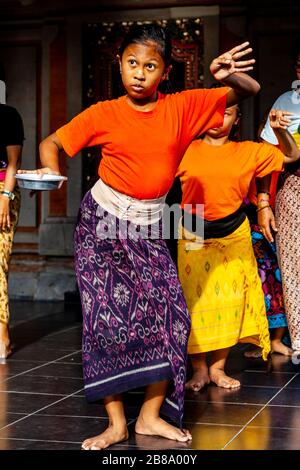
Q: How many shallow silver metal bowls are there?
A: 1